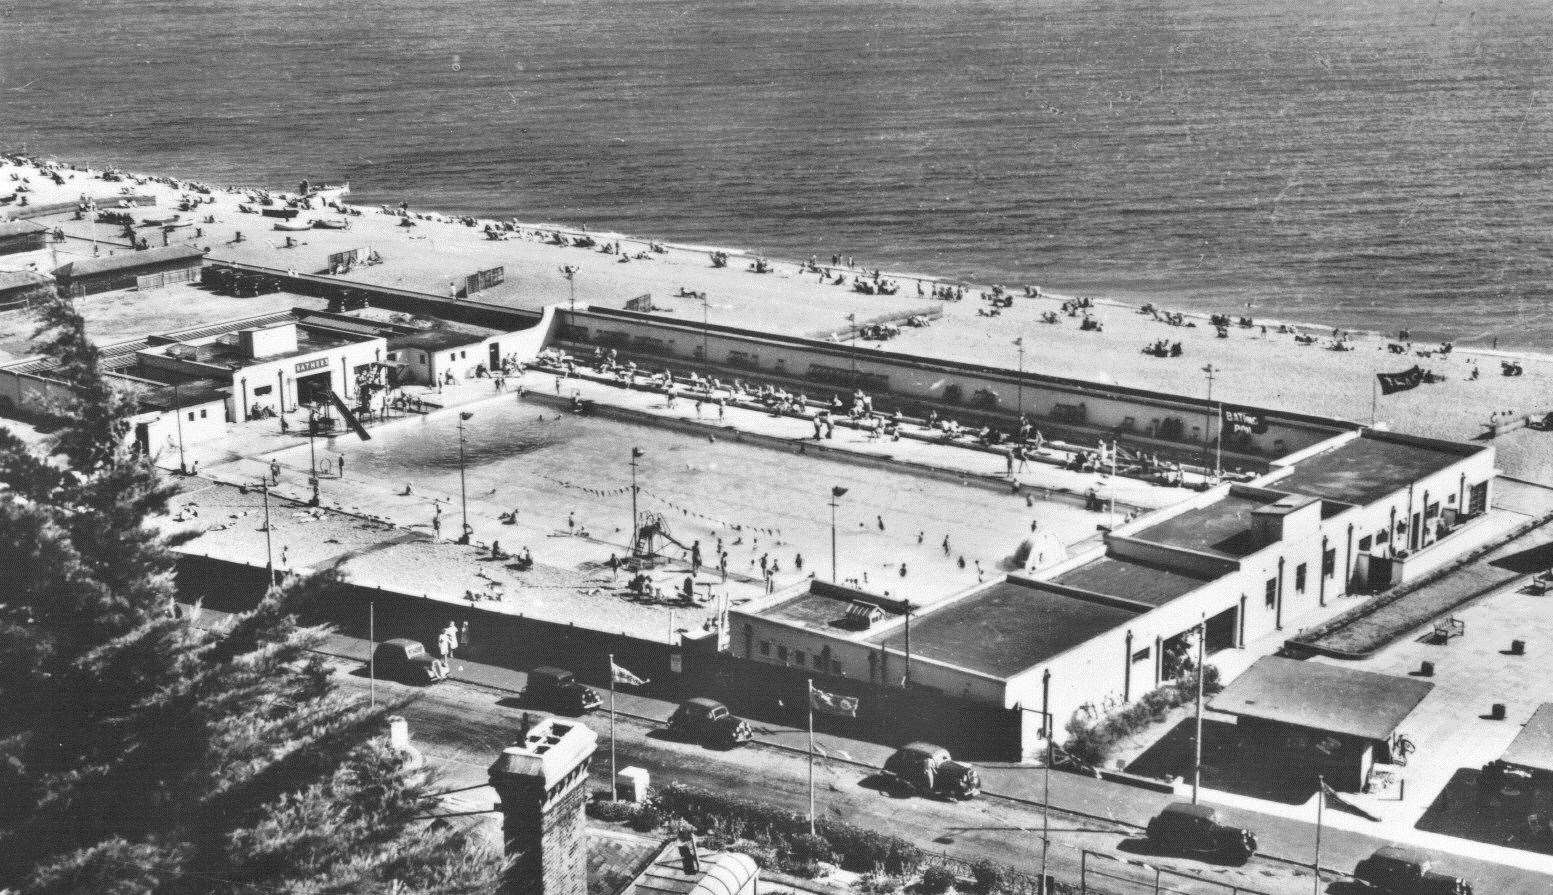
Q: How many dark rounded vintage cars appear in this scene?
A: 6